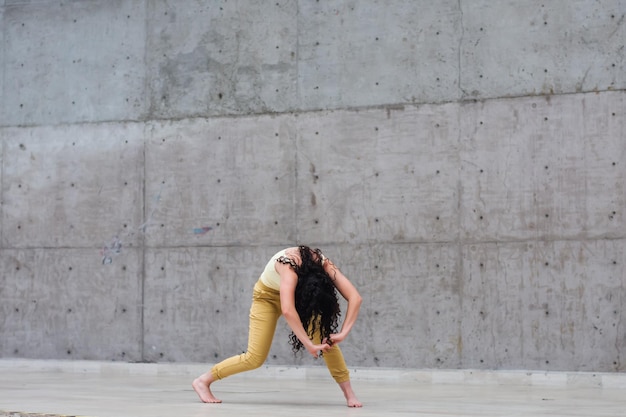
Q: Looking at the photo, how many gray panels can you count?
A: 12